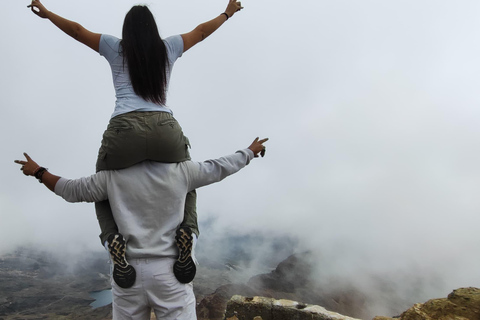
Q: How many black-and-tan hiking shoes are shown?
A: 2